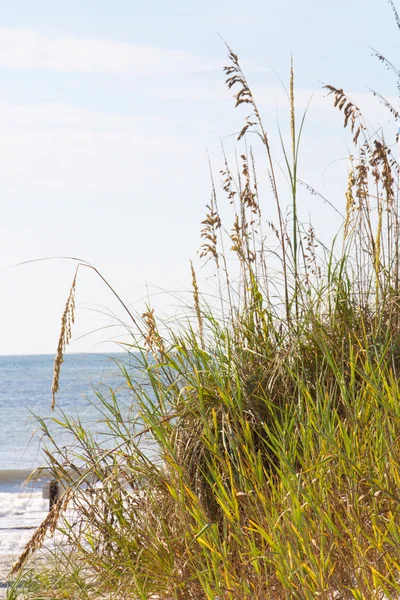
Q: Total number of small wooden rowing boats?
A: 0